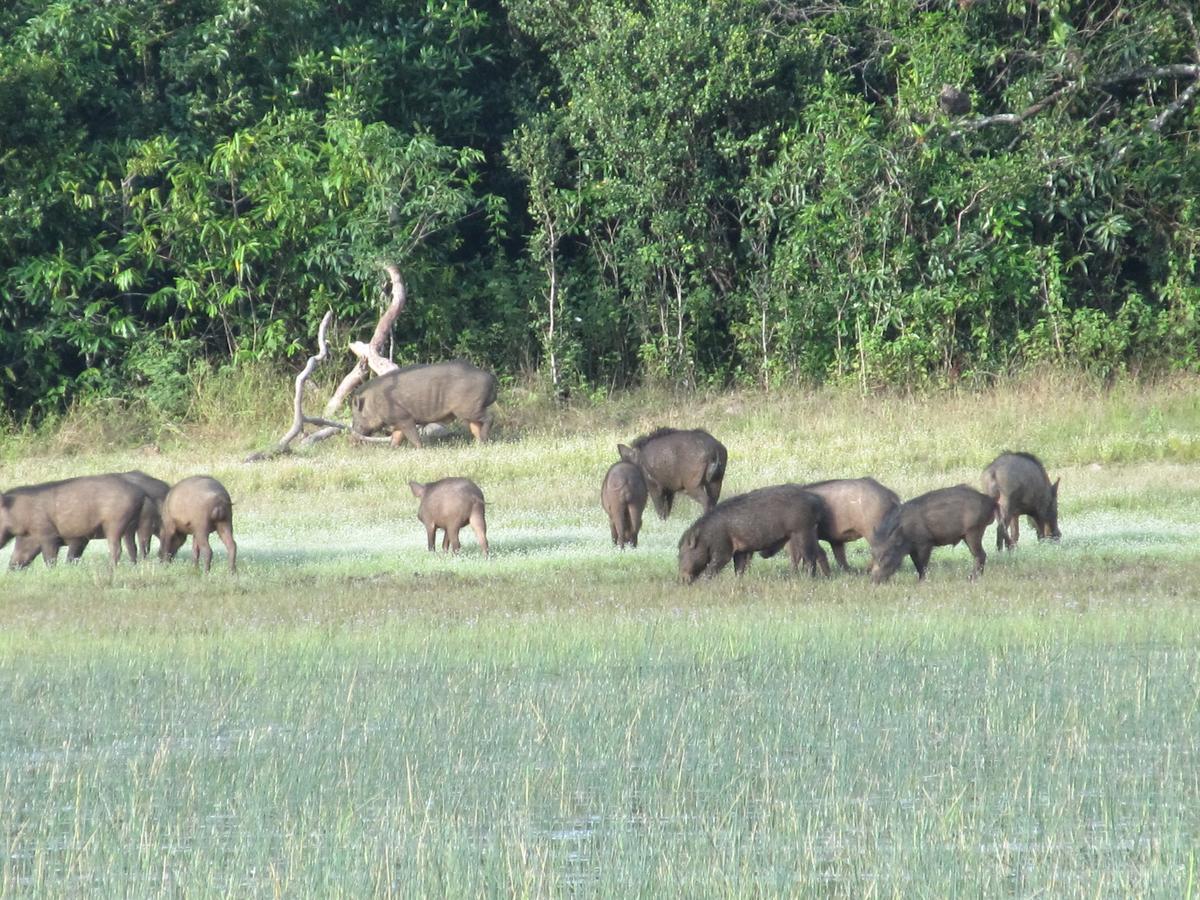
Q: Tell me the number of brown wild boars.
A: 11